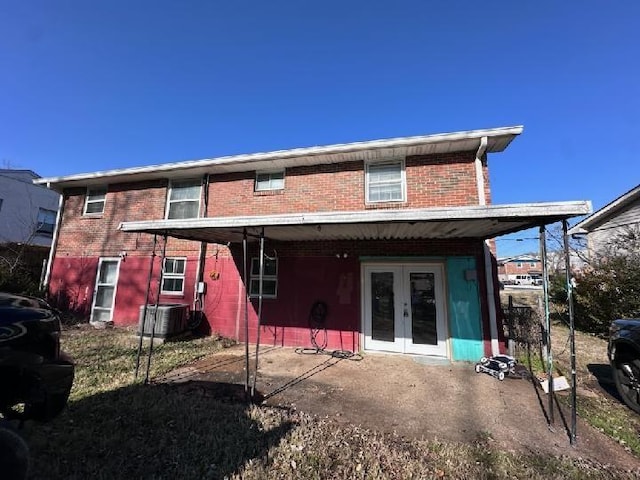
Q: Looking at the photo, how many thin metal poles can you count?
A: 6